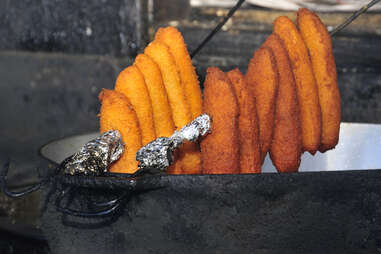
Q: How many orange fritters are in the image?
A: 11